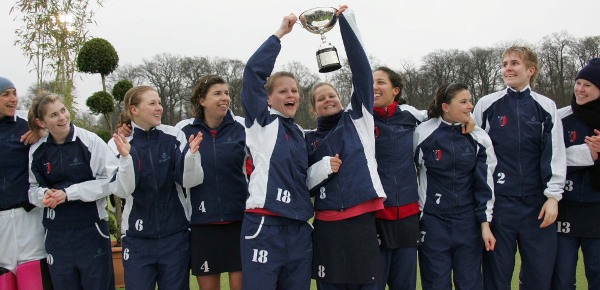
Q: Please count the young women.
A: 10